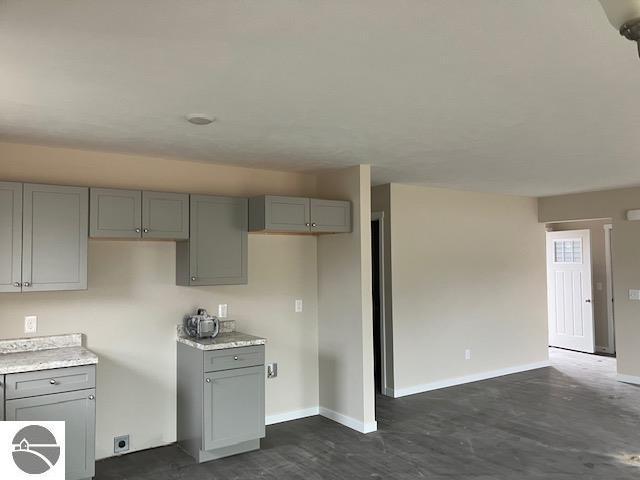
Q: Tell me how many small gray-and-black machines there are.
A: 1